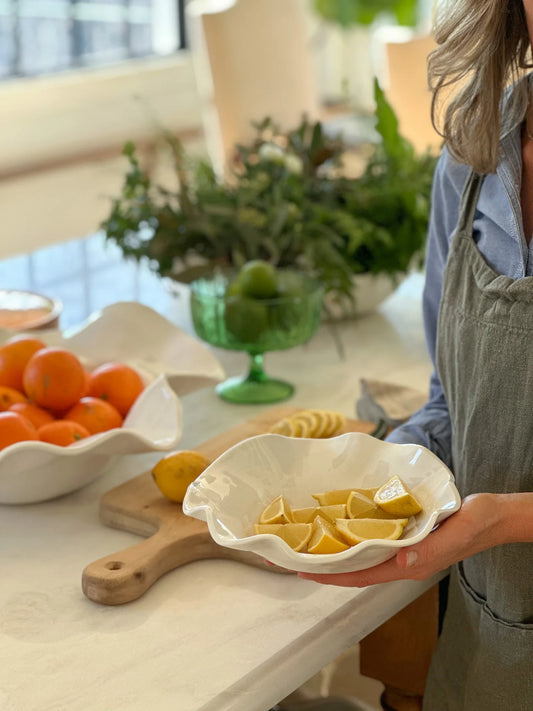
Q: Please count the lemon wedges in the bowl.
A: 8